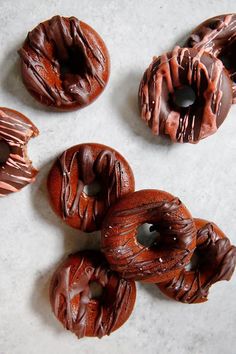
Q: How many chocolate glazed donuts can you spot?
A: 8